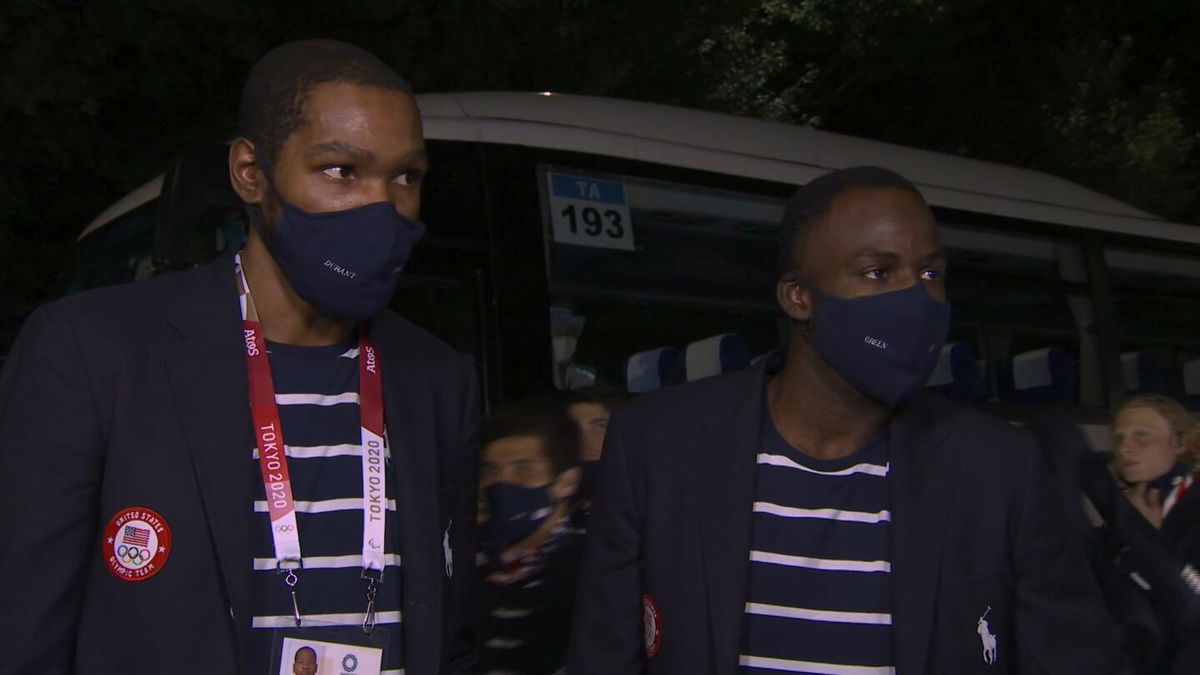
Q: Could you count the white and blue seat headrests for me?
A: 6